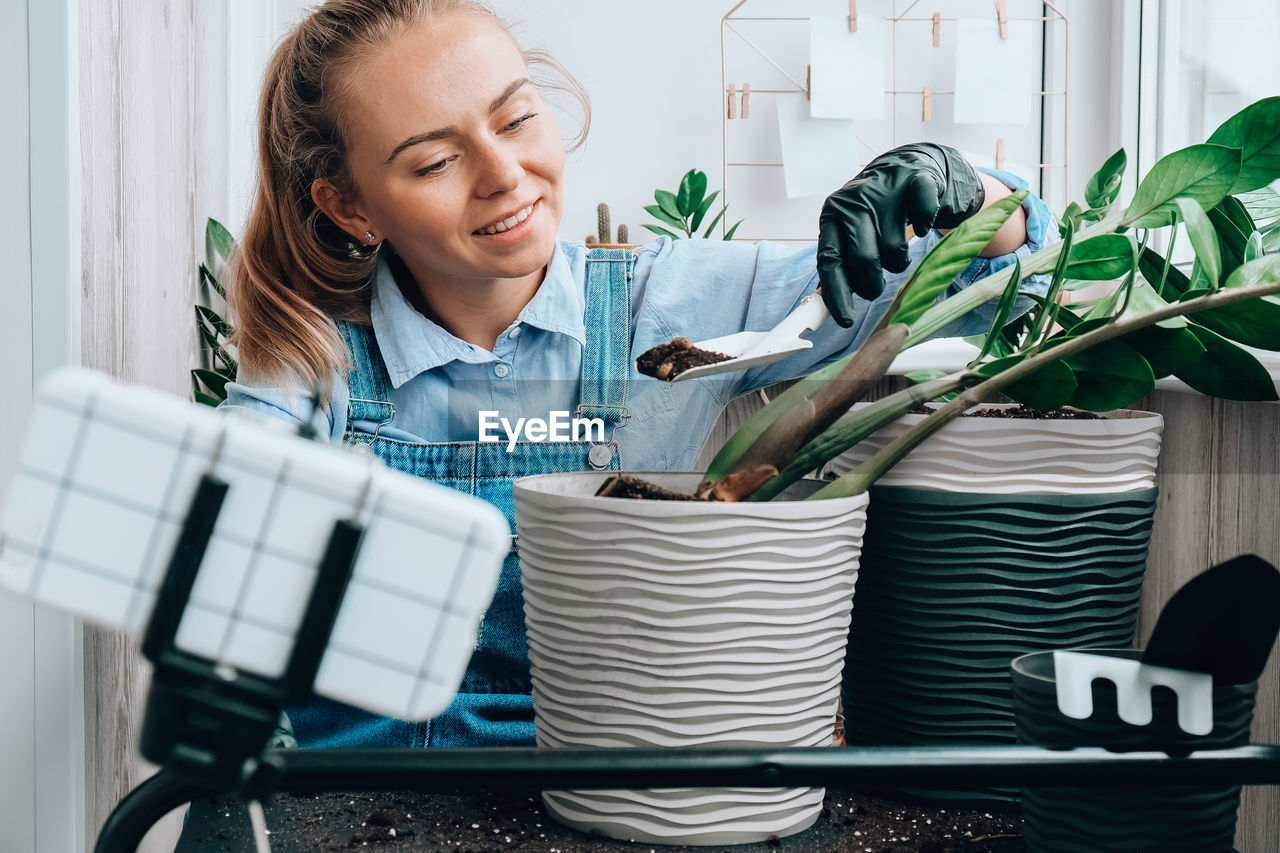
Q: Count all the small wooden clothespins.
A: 8